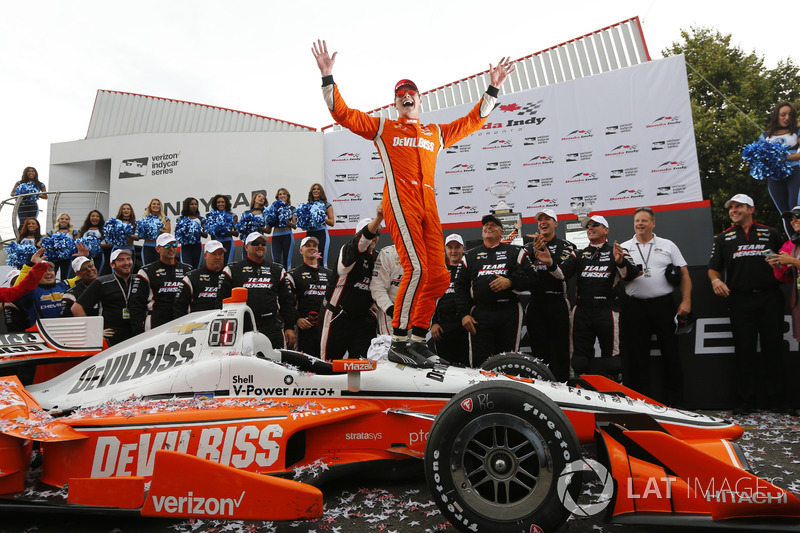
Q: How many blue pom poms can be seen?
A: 12